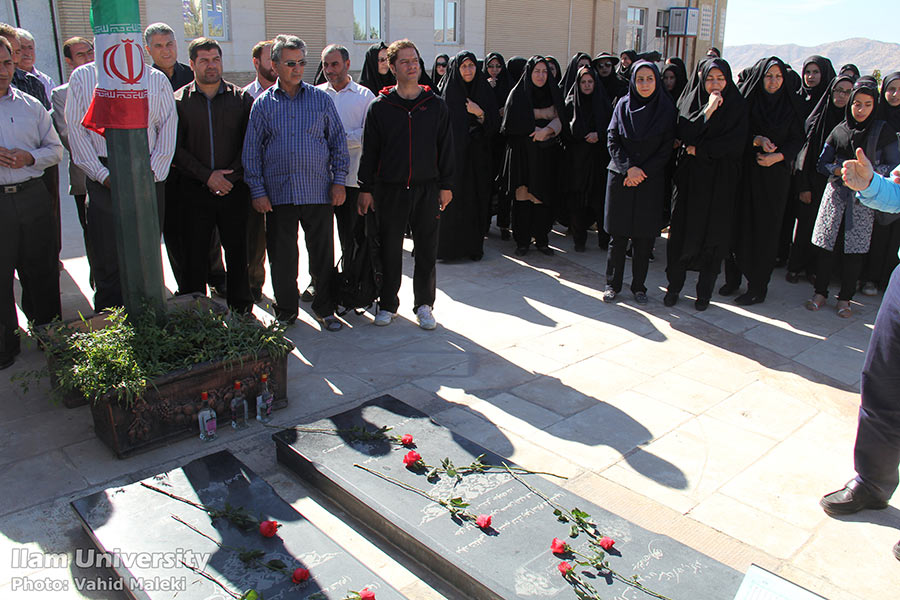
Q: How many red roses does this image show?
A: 9